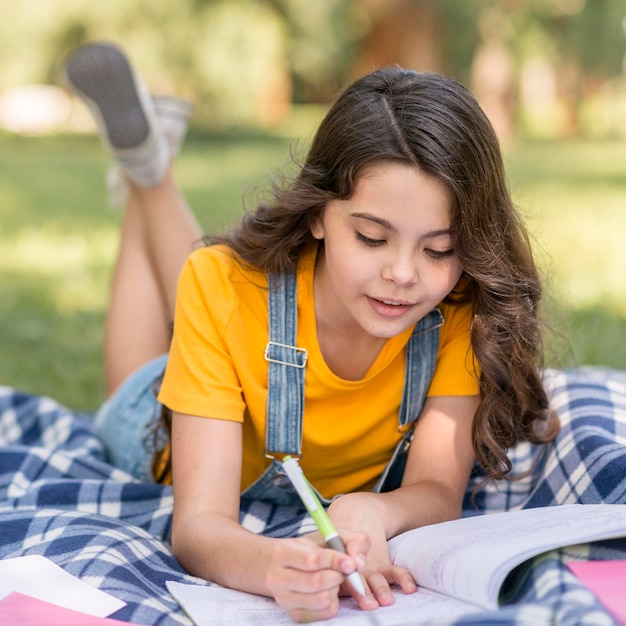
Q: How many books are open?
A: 1